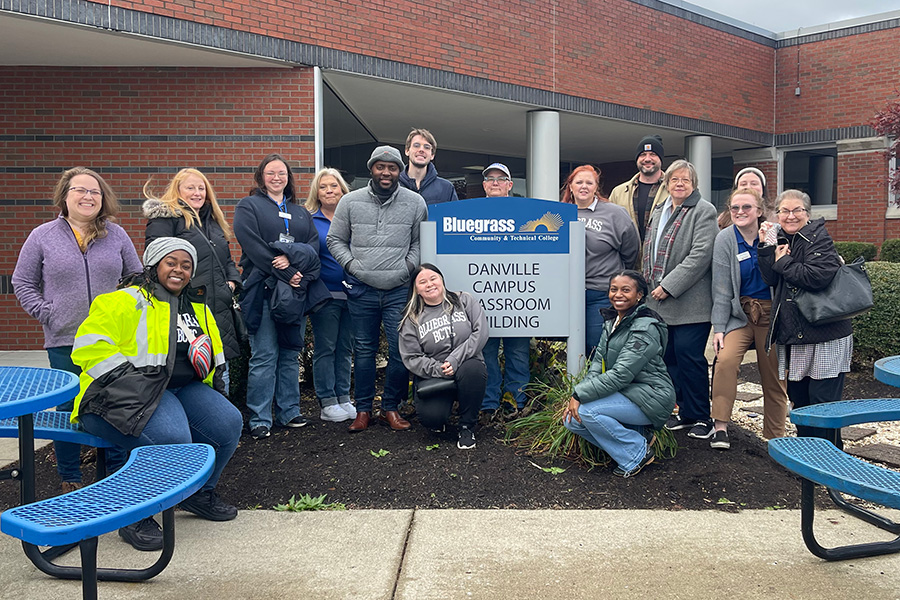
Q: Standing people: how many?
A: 13